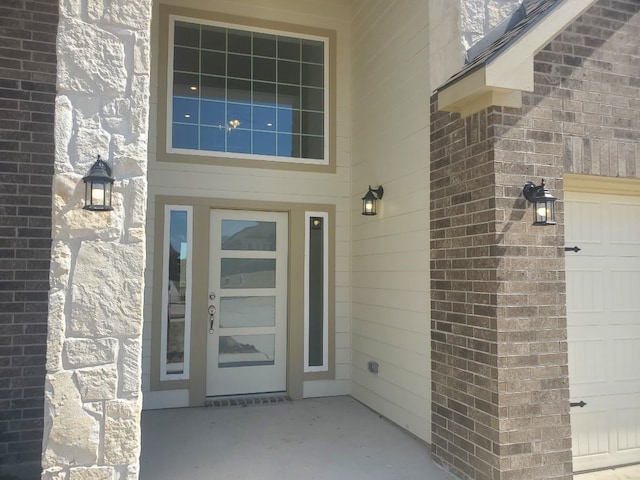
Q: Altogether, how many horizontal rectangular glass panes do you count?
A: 4